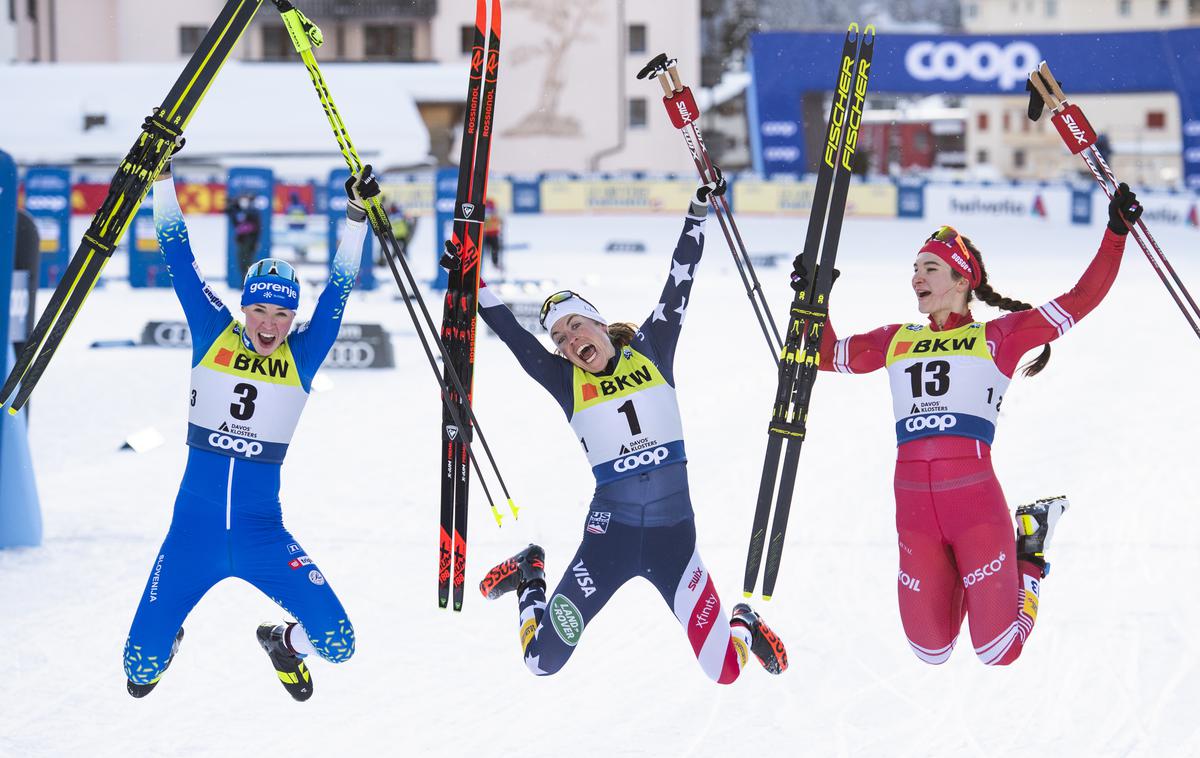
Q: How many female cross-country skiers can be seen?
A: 3